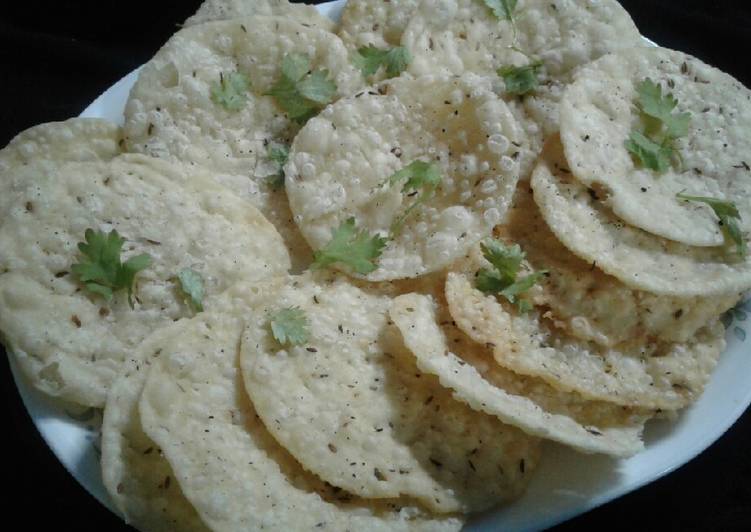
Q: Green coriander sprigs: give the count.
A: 14